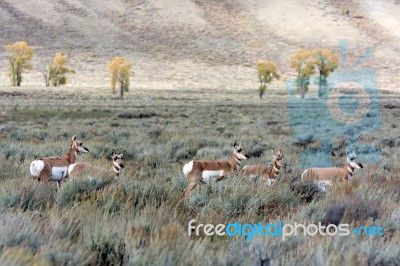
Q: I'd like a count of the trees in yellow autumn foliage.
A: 6